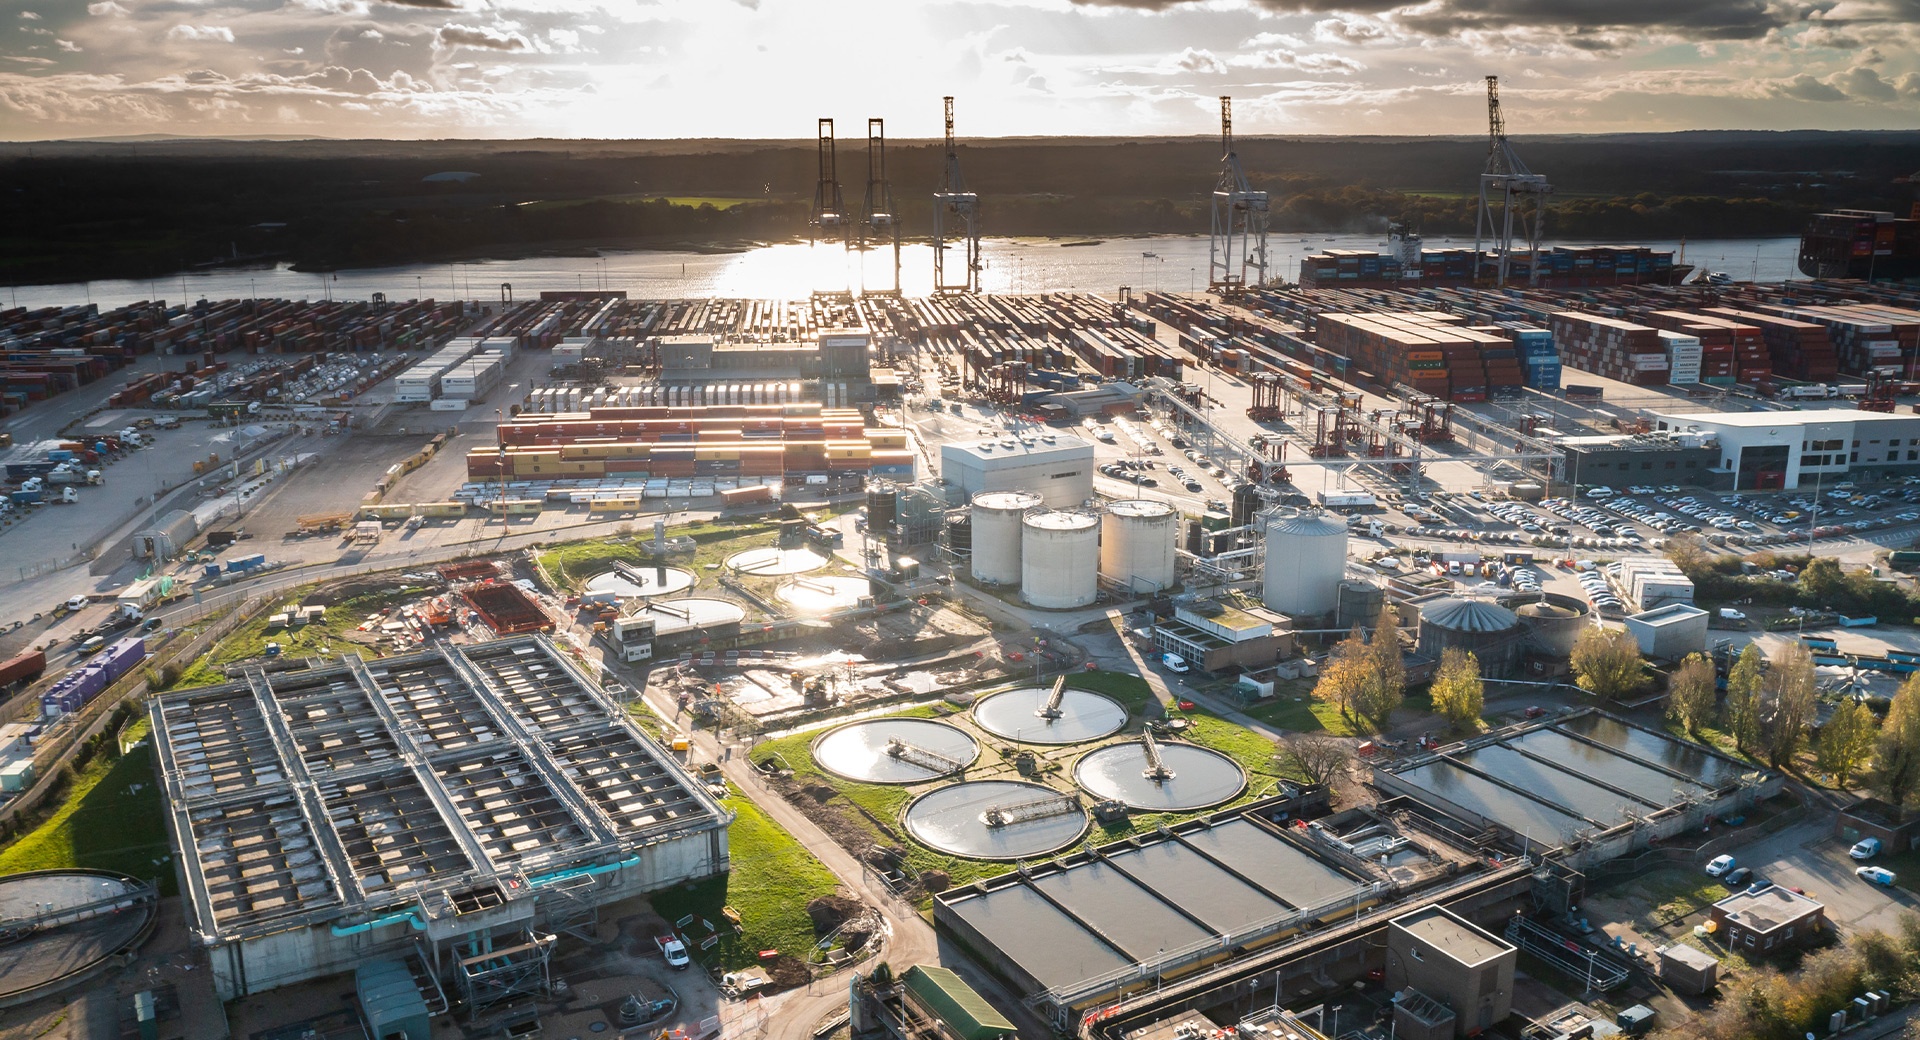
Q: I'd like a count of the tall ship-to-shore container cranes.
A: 5